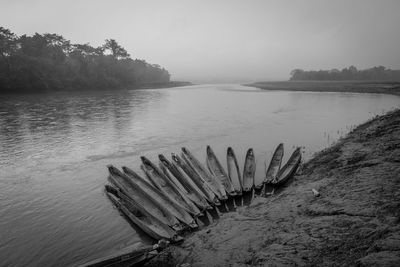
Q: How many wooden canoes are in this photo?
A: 13